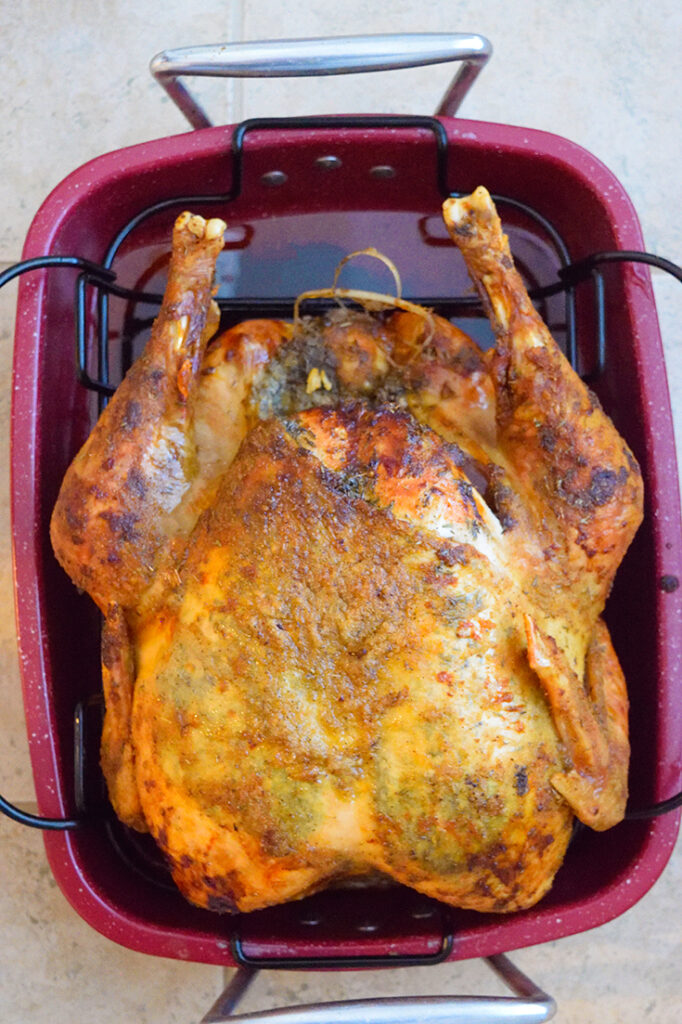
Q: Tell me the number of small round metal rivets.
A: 6